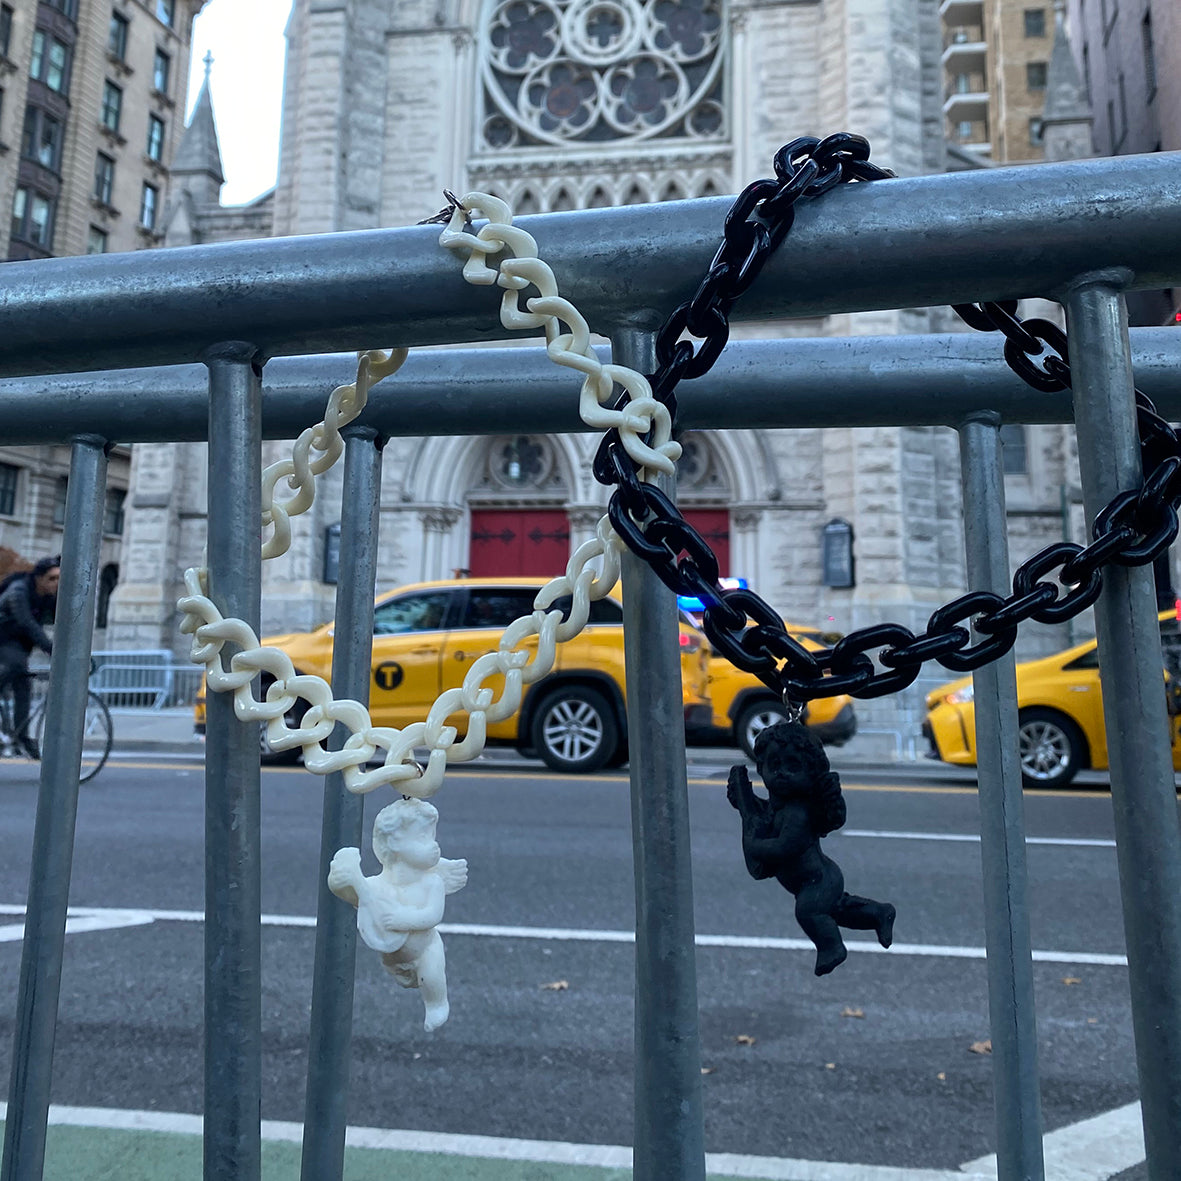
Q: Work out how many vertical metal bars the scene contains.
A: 6